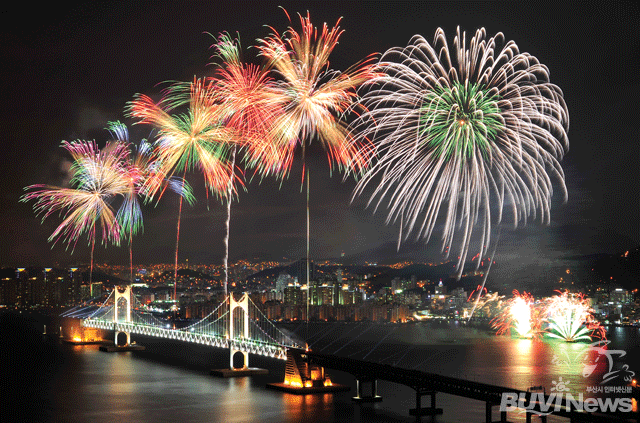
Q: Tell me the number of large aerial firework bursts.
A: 6